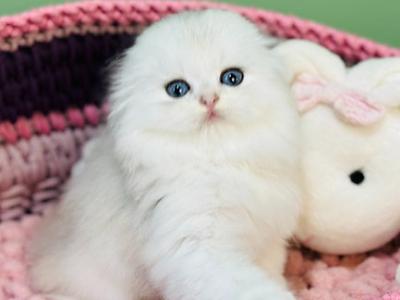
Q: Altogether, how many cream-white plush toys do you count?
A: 1